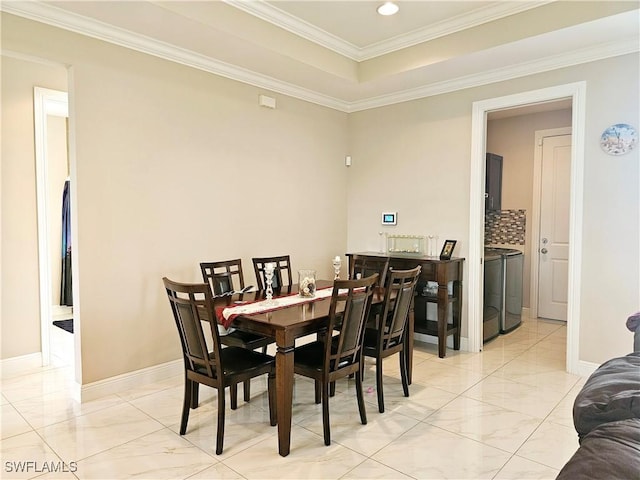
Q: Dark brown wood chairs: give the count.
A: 6